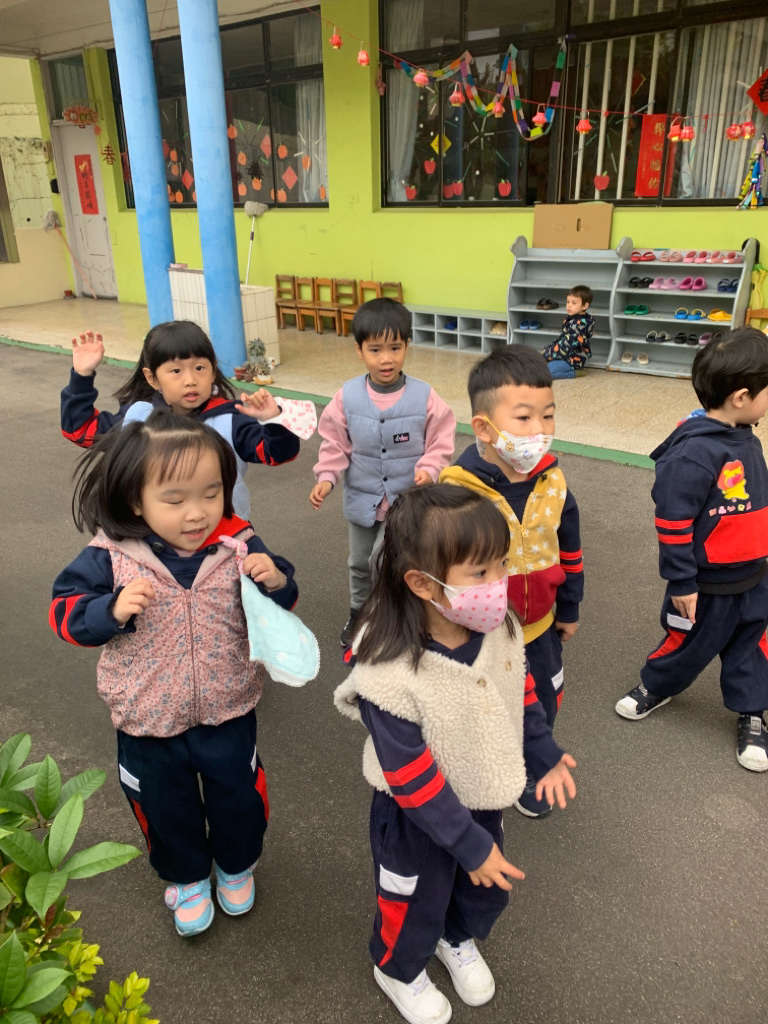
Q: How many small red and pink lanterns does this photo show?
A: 11